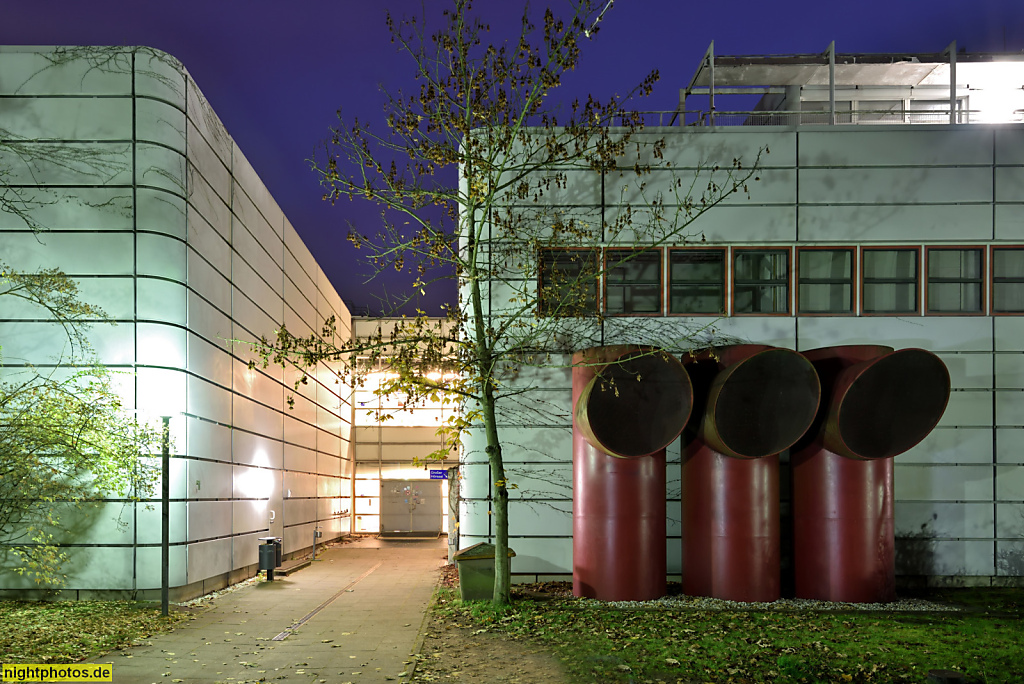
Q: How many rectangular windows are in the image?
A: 8